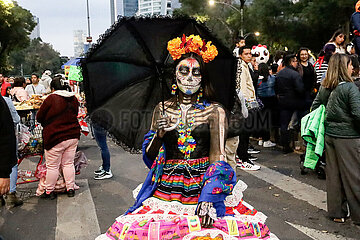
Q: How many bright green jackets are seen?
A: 1